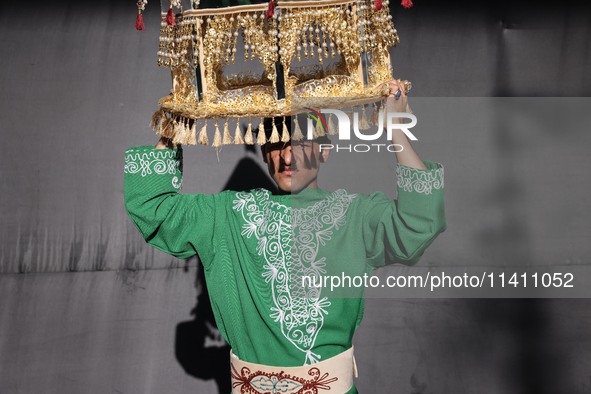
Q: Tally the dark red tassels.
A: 5